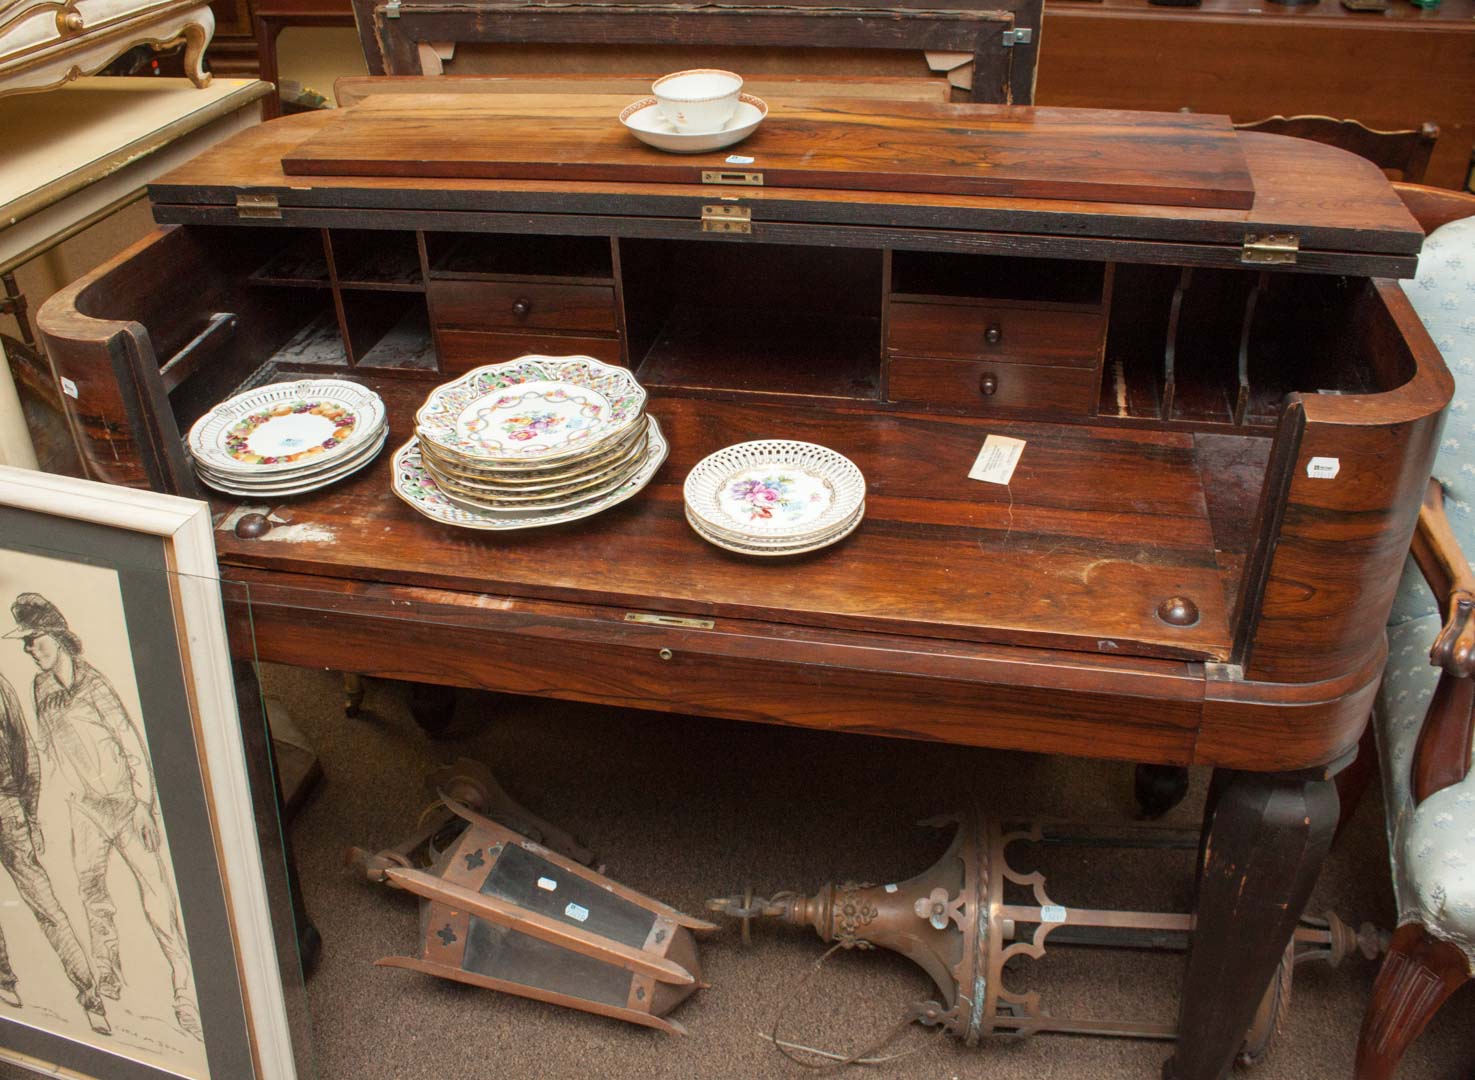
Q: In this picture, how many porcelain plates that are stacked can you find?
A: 14